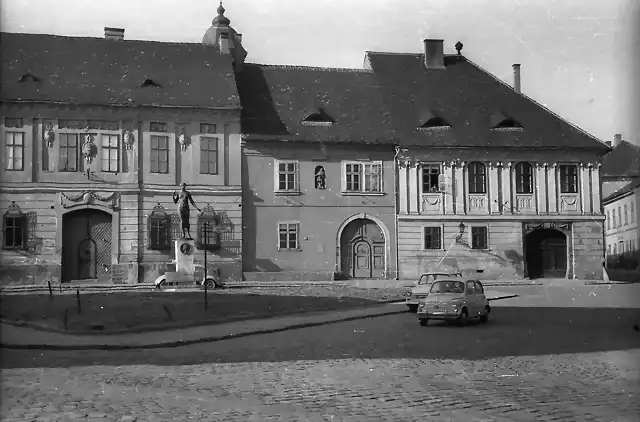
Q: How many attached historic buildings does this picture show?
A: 3